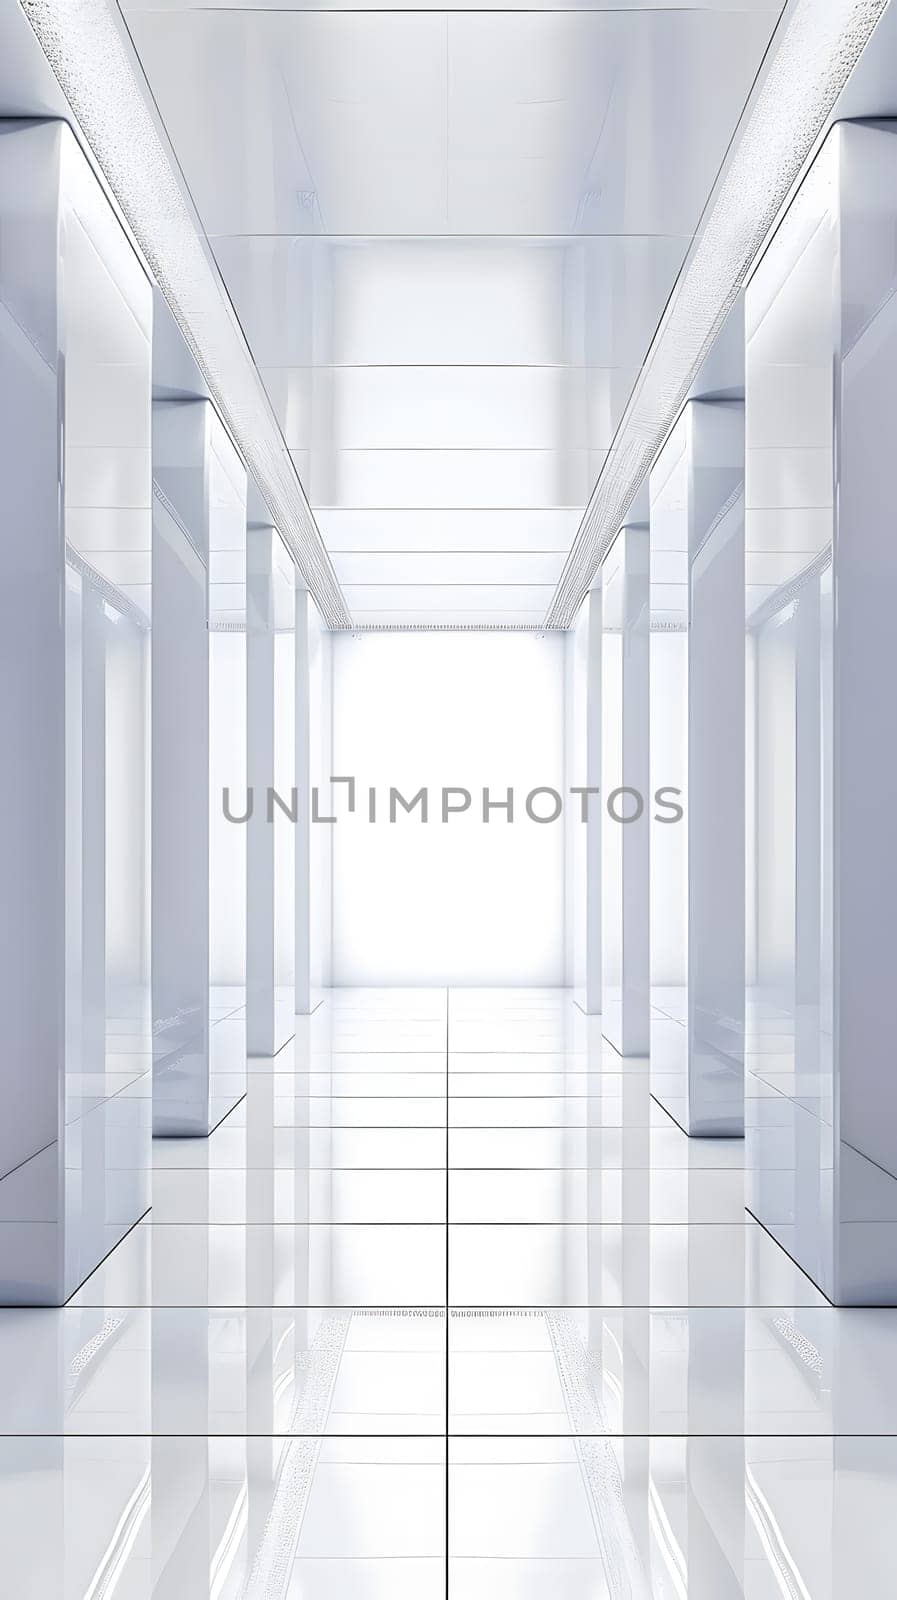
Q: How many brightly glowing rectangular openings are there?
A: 1